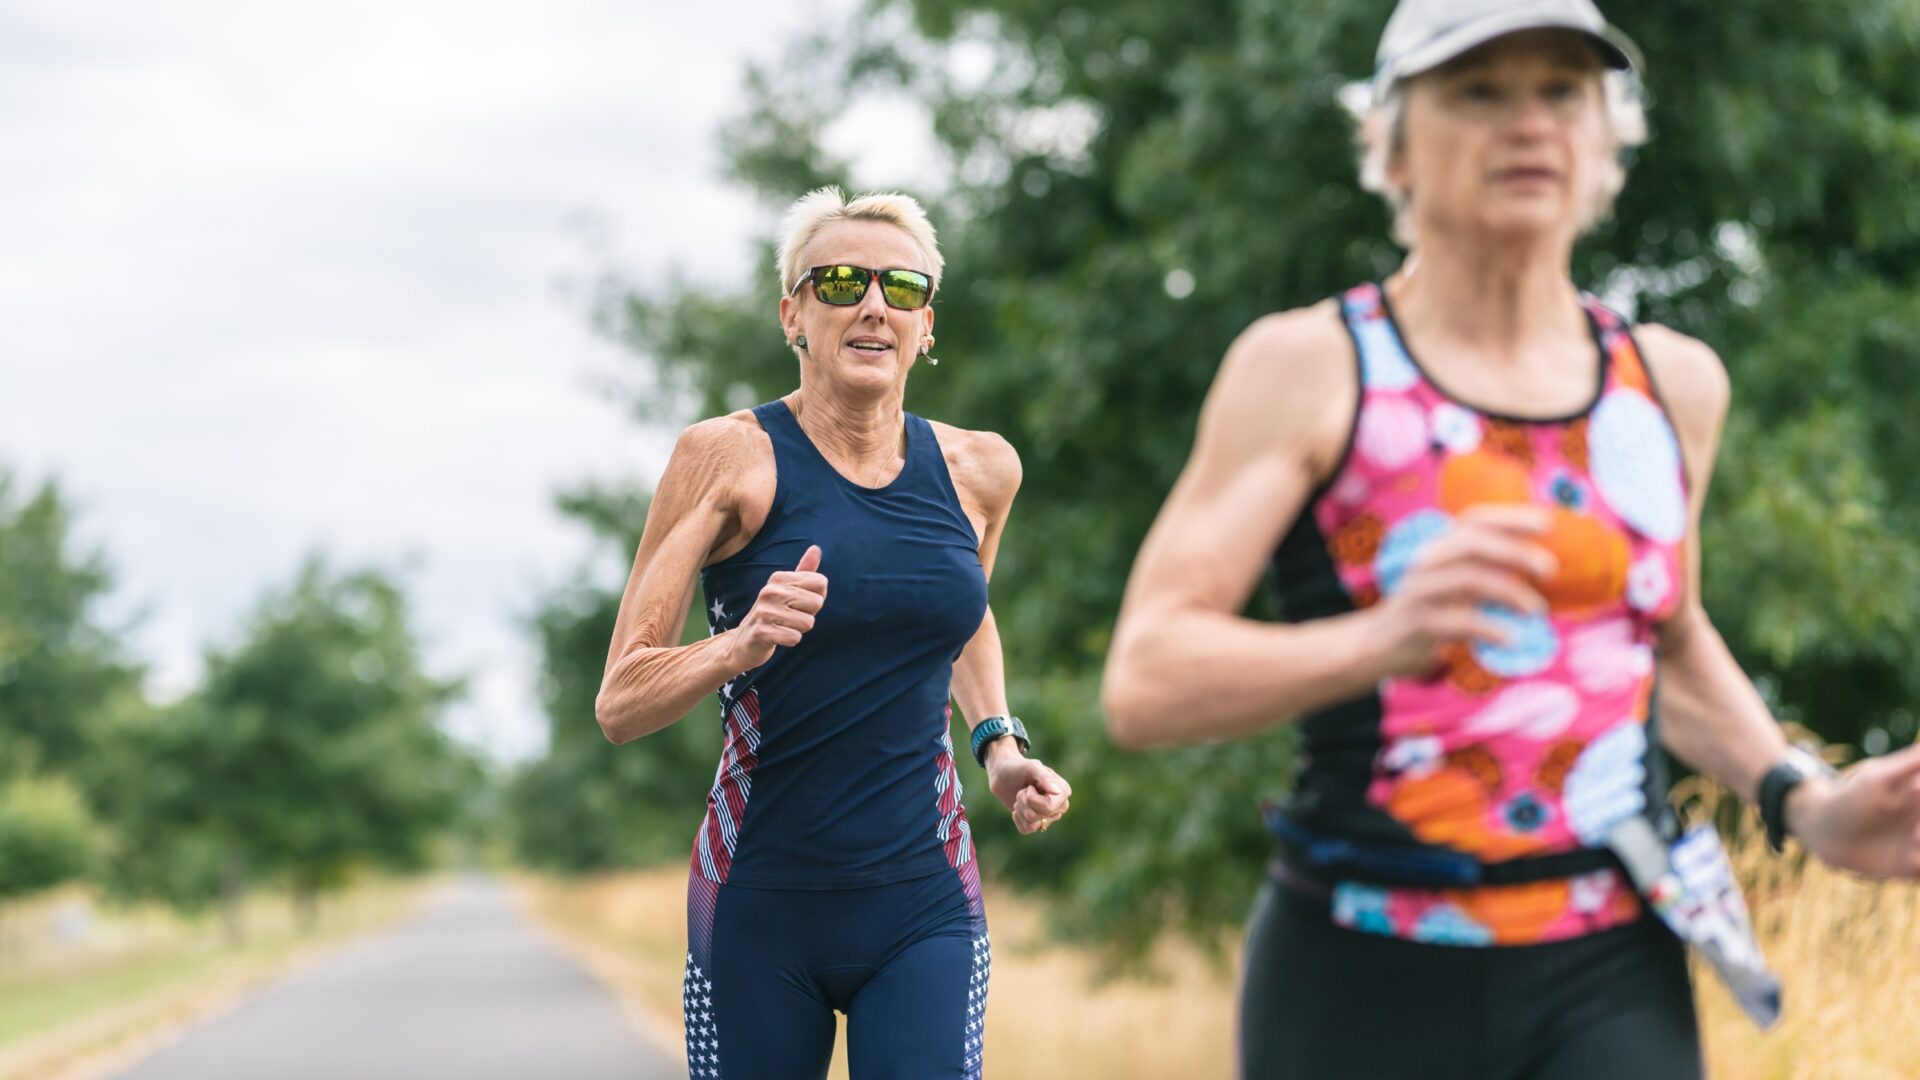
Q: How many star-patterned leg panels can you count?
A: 2